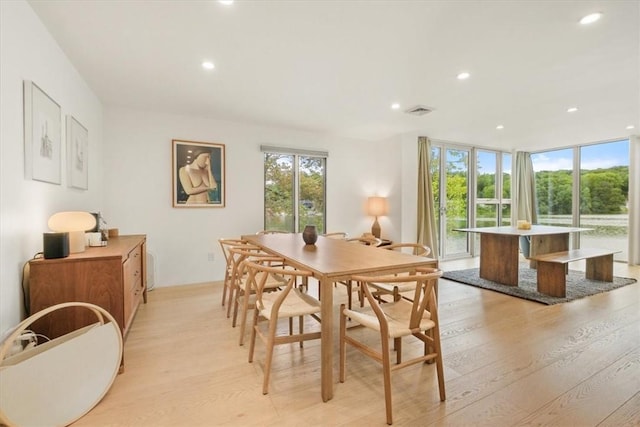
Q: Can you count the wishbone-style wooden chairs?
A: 8